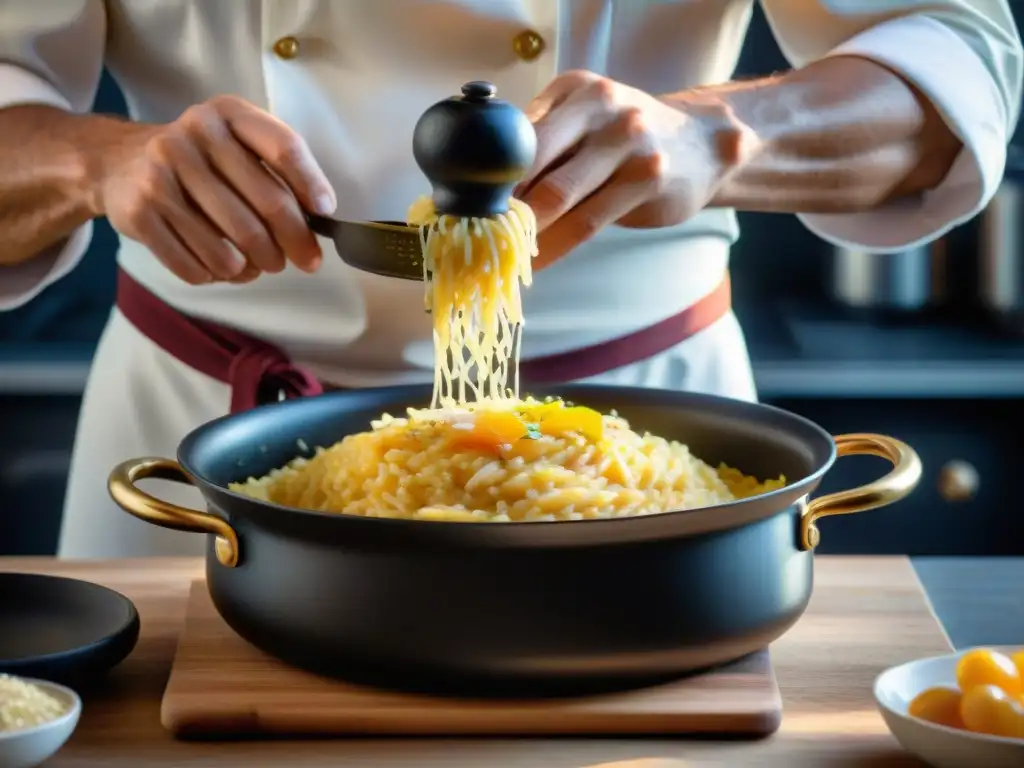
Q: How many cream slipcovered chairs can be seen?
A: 0